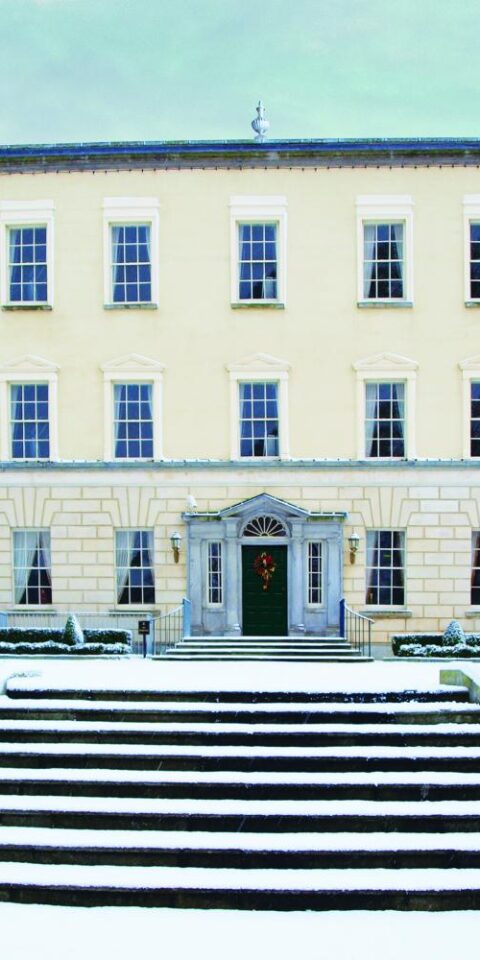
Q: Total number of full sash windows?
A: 11